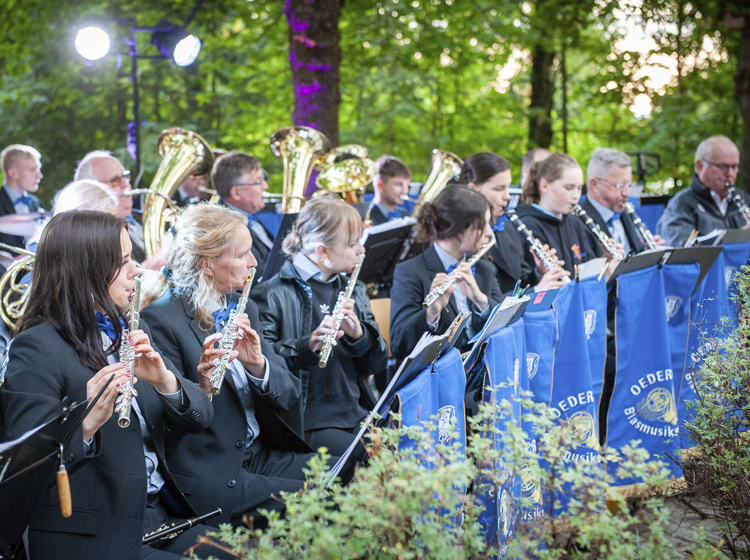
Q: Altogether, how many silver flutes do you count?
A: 4